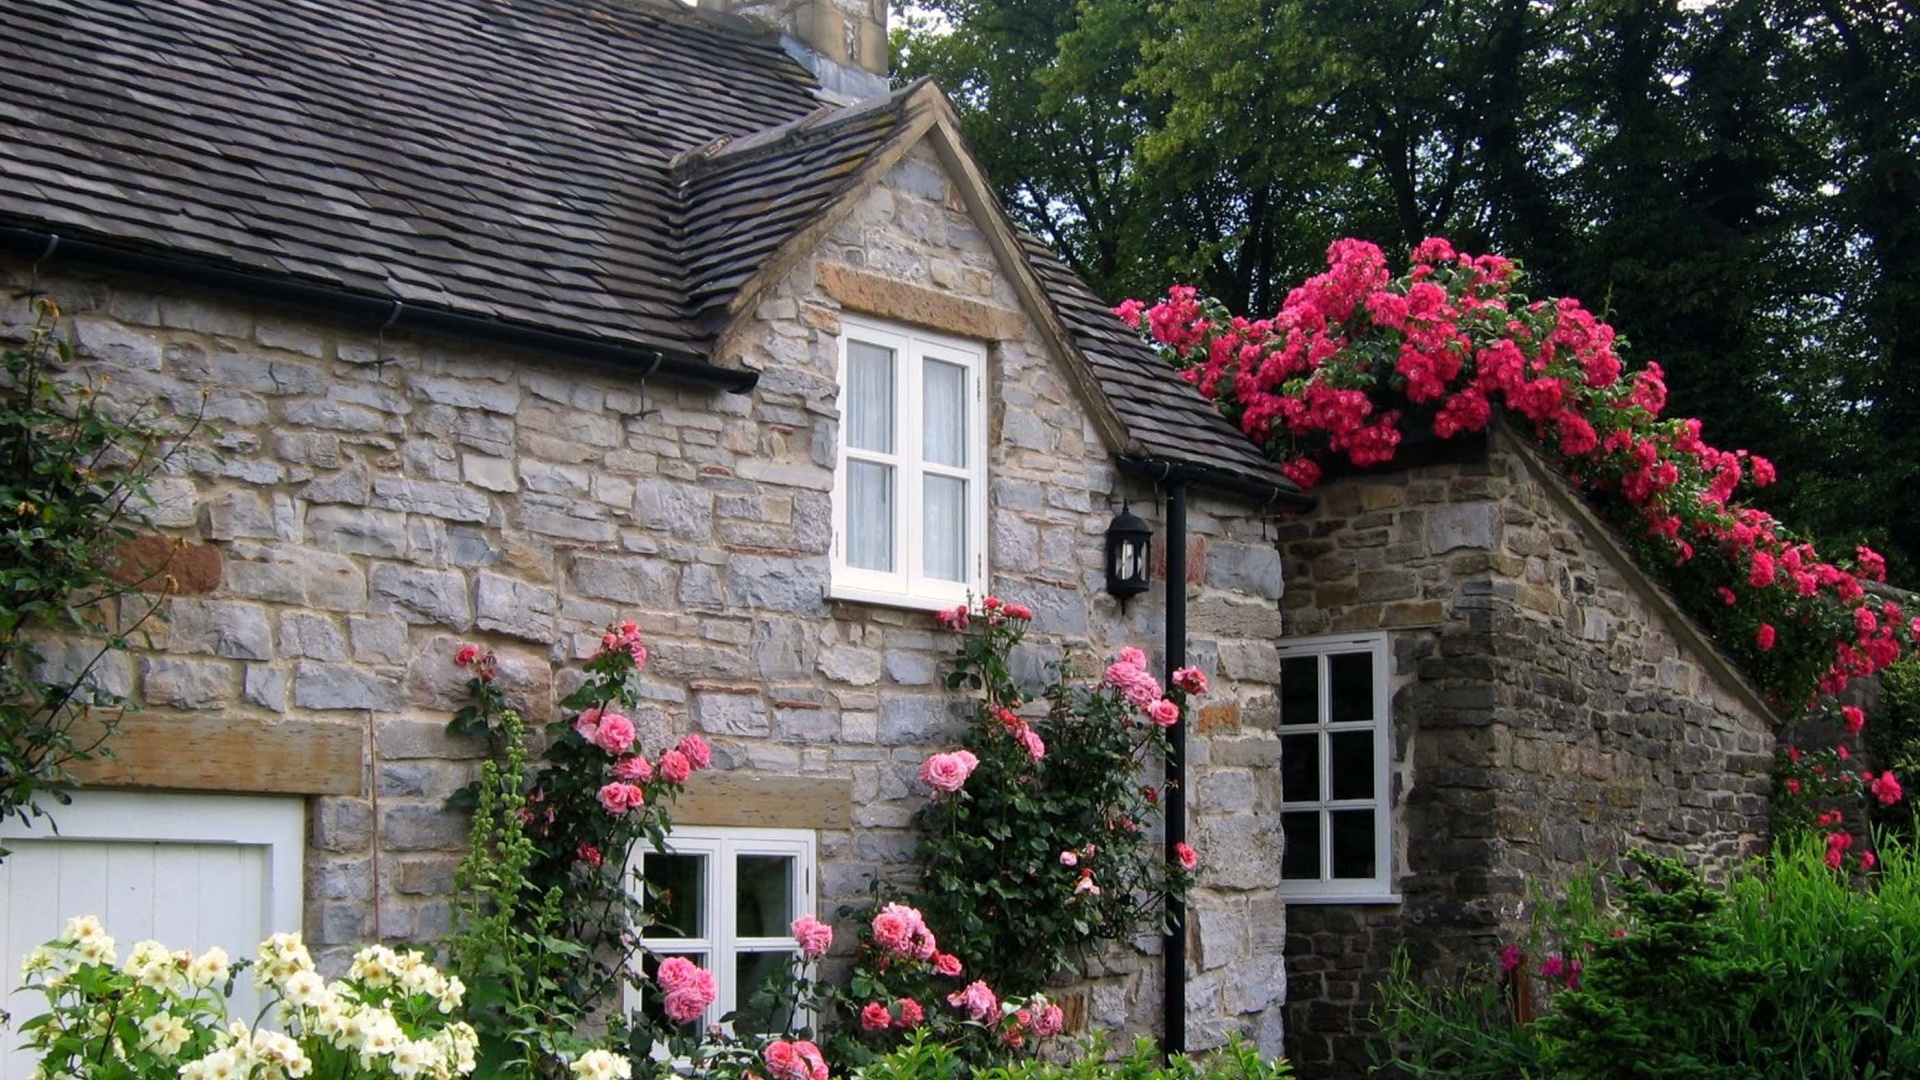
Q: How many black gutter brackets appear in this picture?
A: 5